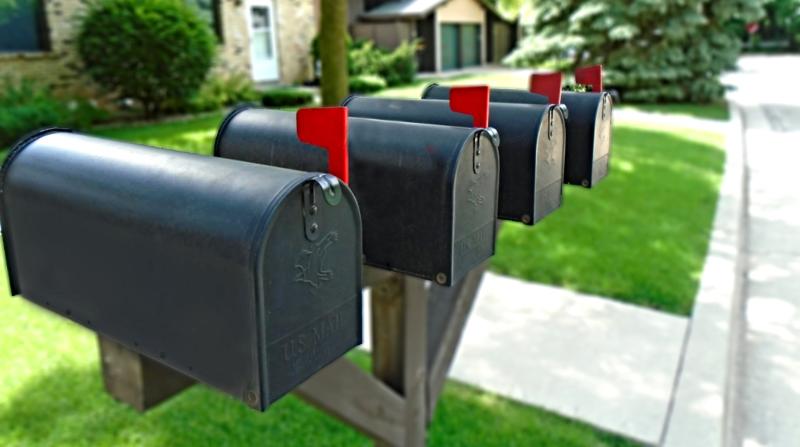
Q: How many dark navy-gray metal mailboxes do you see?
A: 4